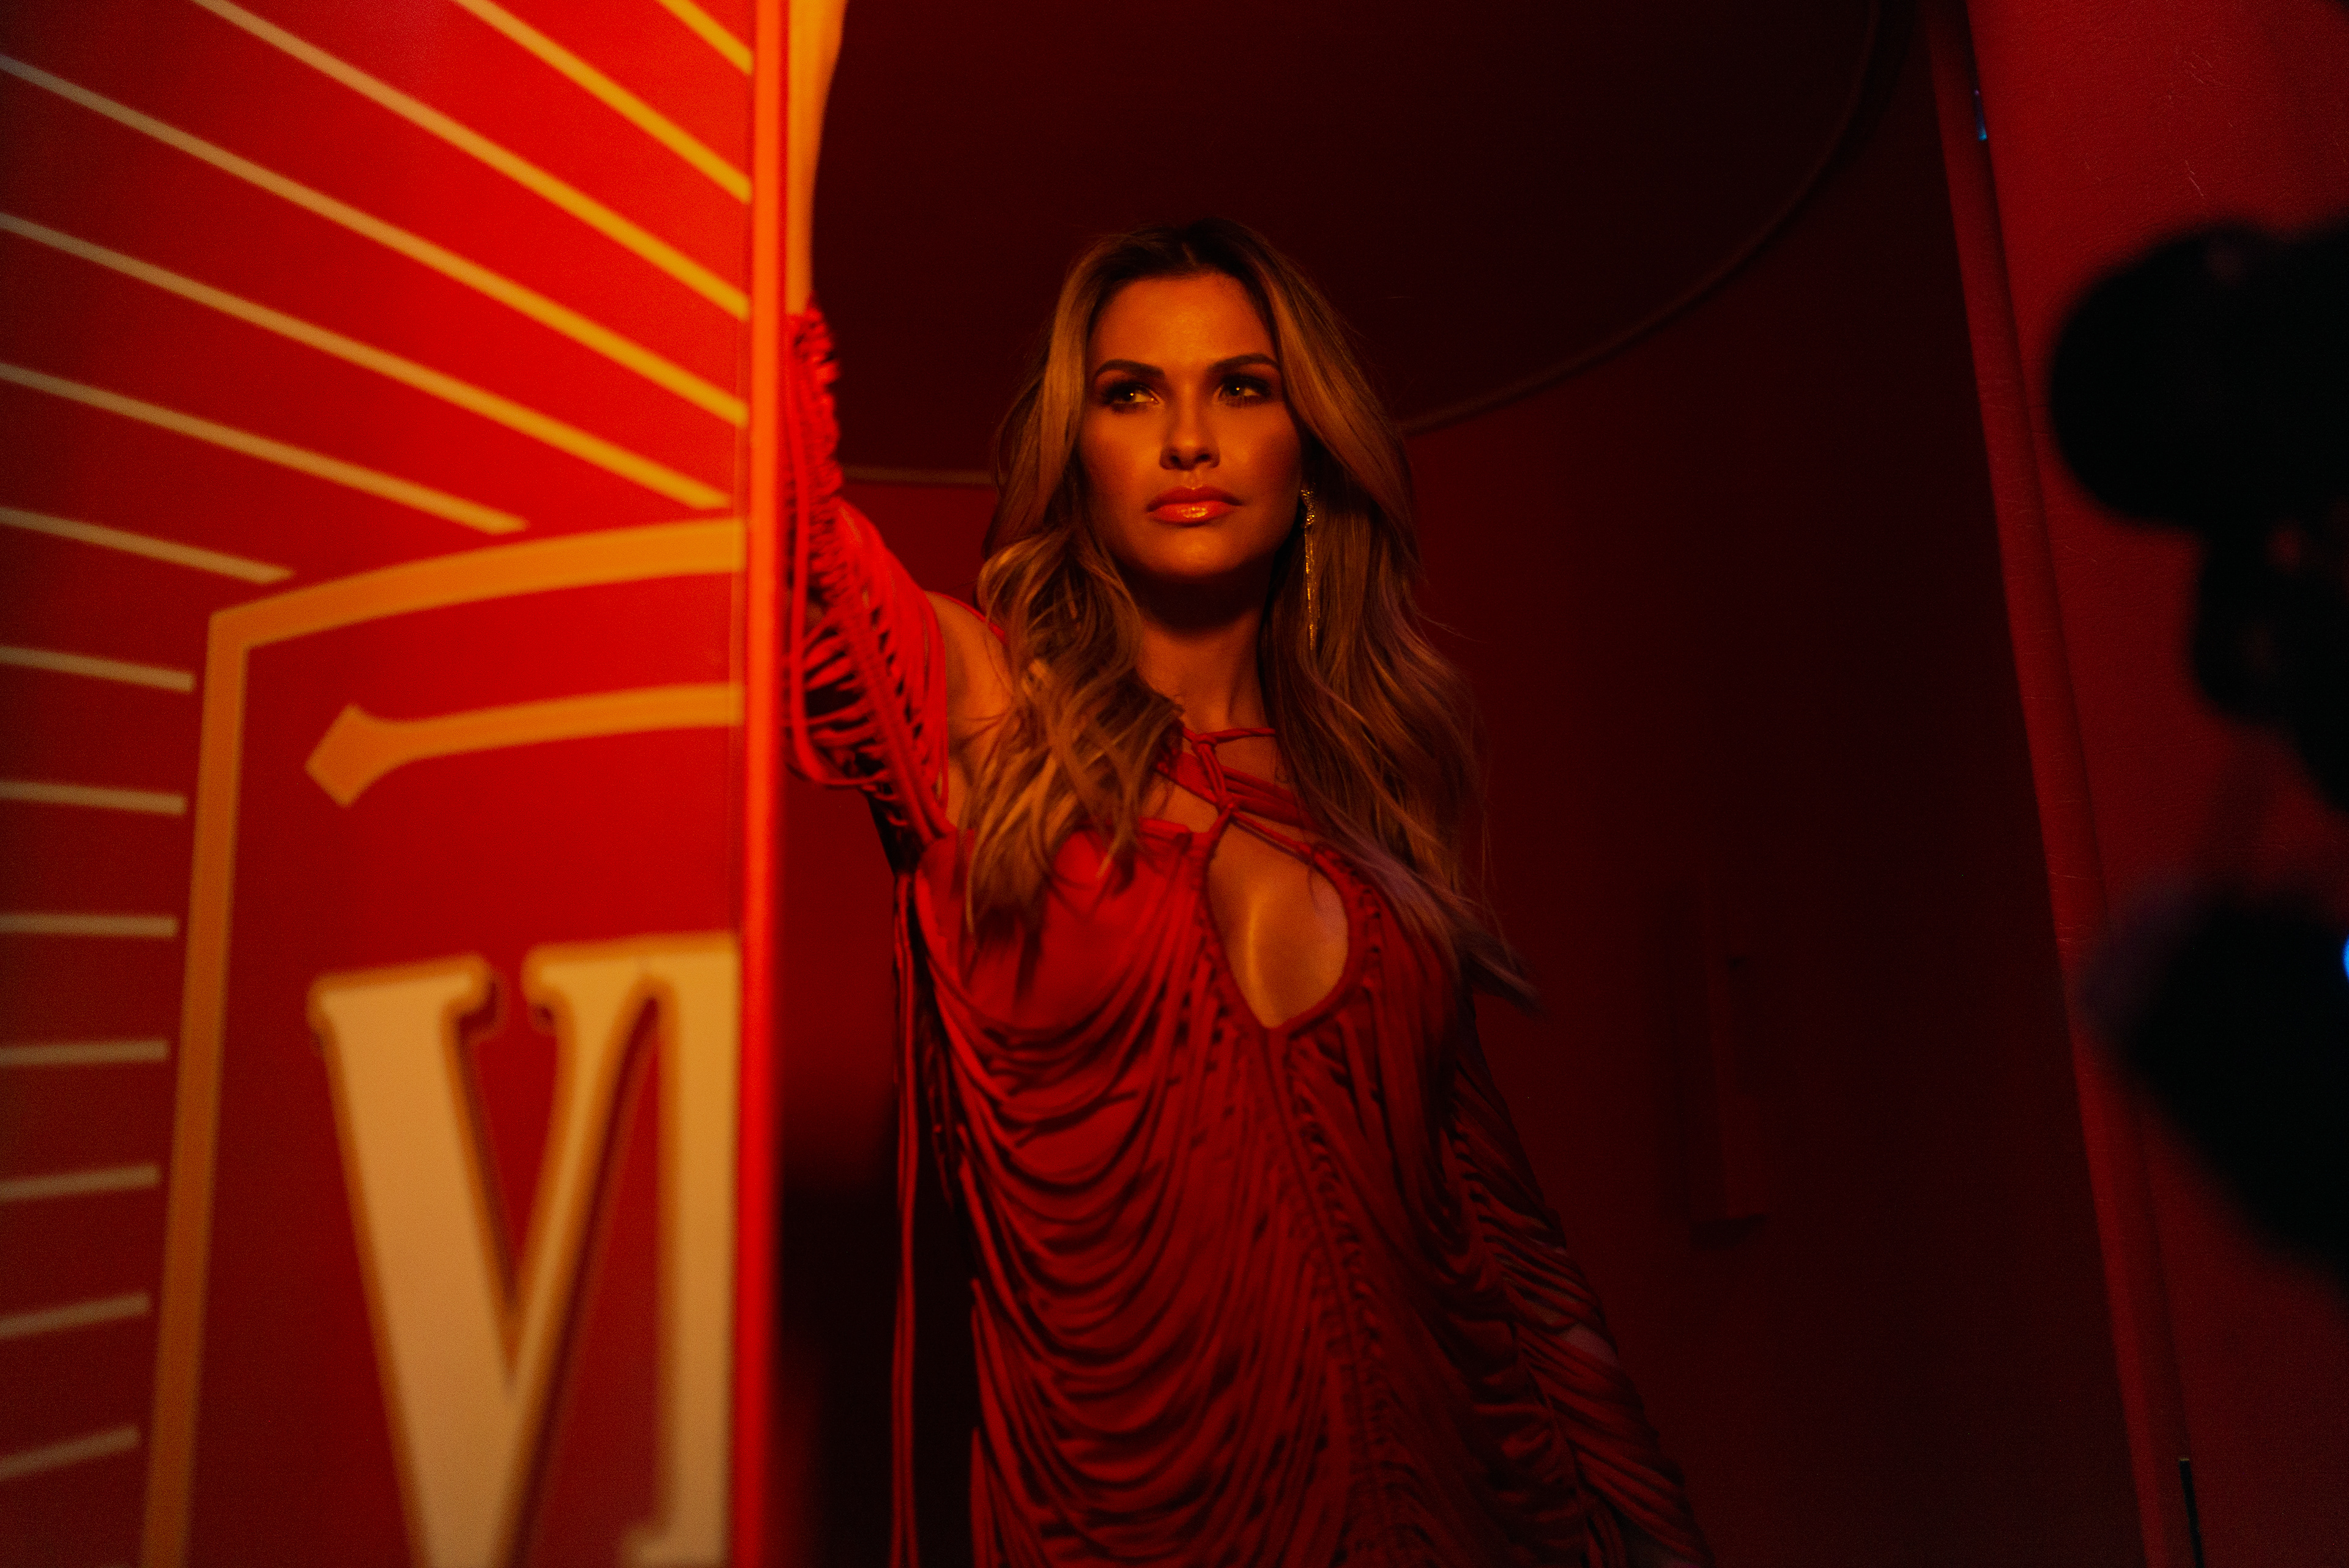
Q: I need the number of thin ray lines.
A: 14